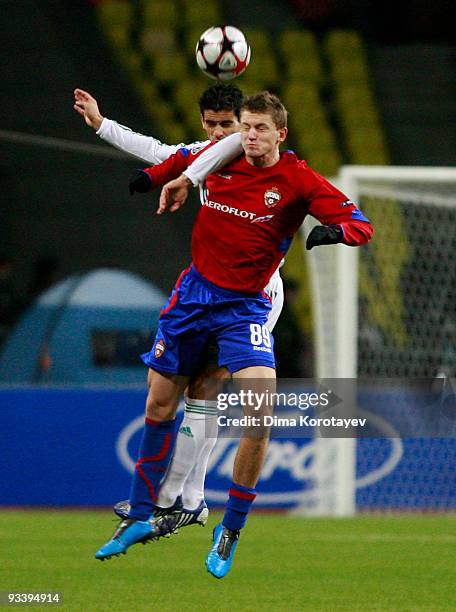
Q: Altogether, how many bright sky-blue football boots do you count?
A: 2